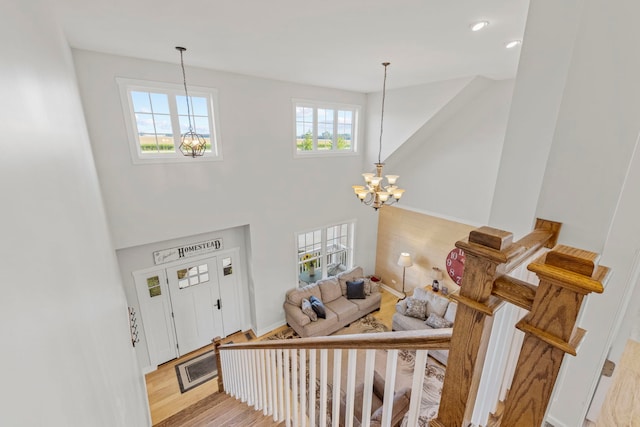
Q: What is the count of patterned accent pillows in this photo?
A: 4